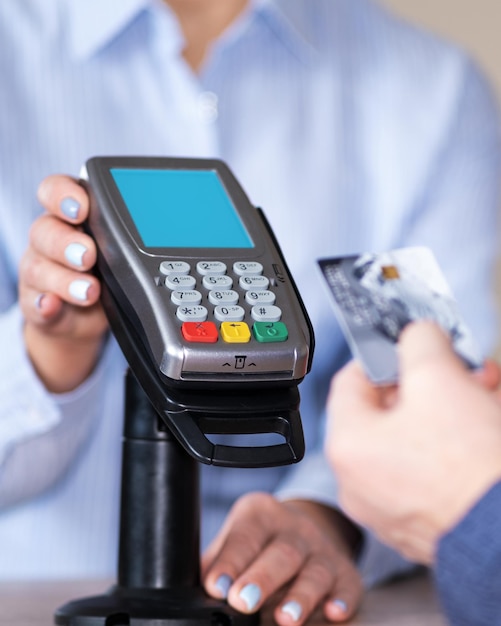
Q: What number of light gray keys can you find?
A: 12